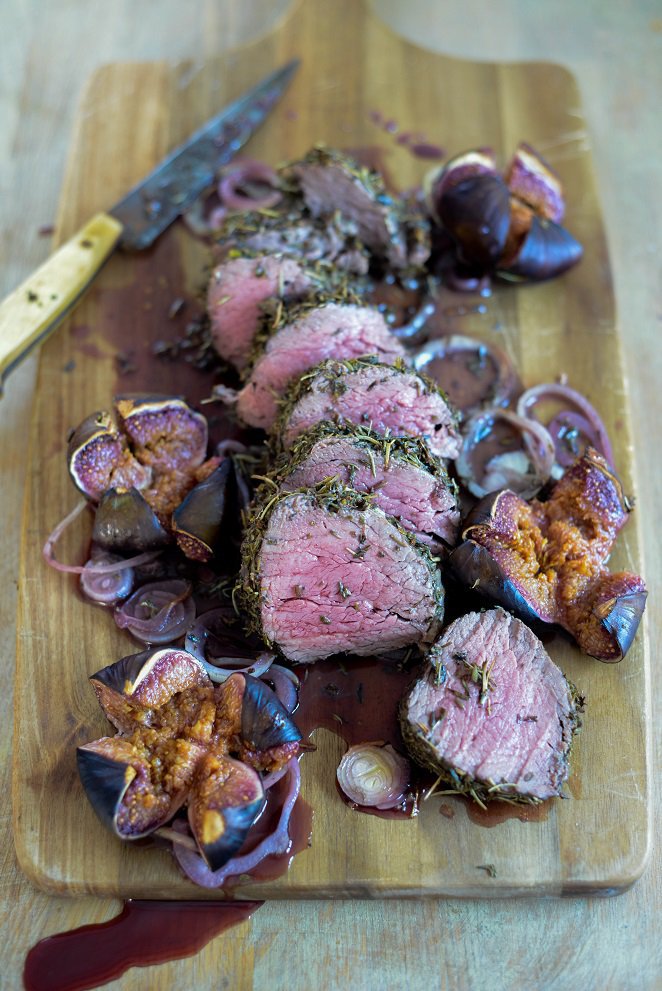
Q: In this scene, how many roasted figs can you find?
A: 4